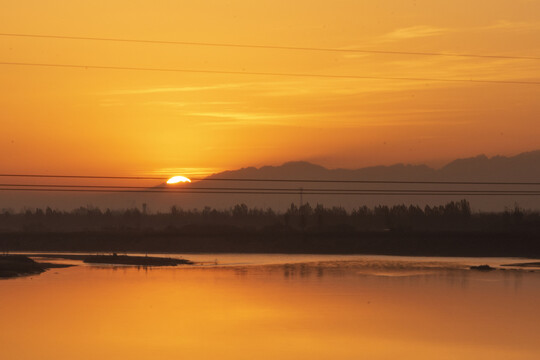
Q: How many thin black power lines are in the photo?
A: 5